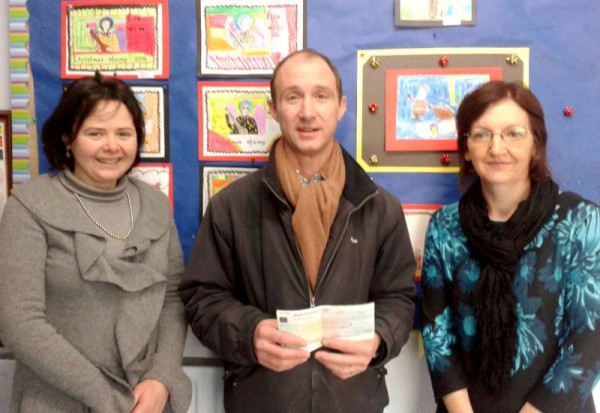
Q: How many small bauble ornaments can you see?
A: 7